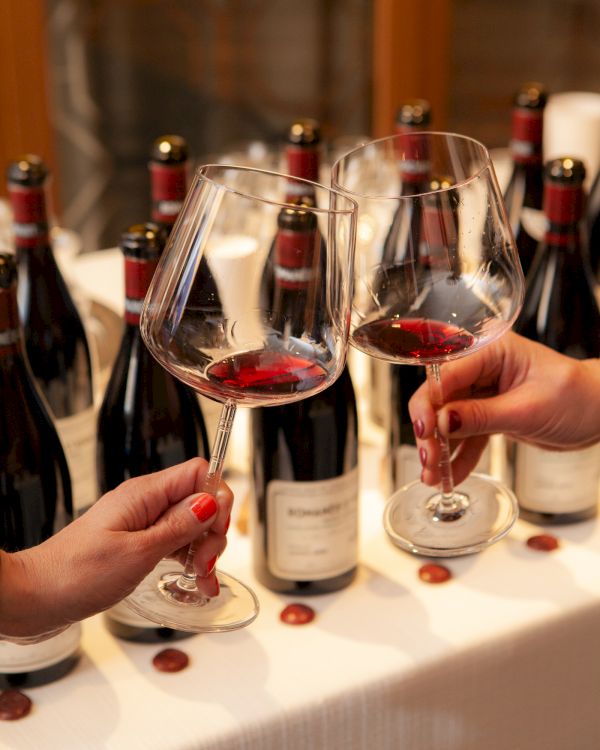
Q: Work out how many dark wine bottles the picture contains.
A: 11